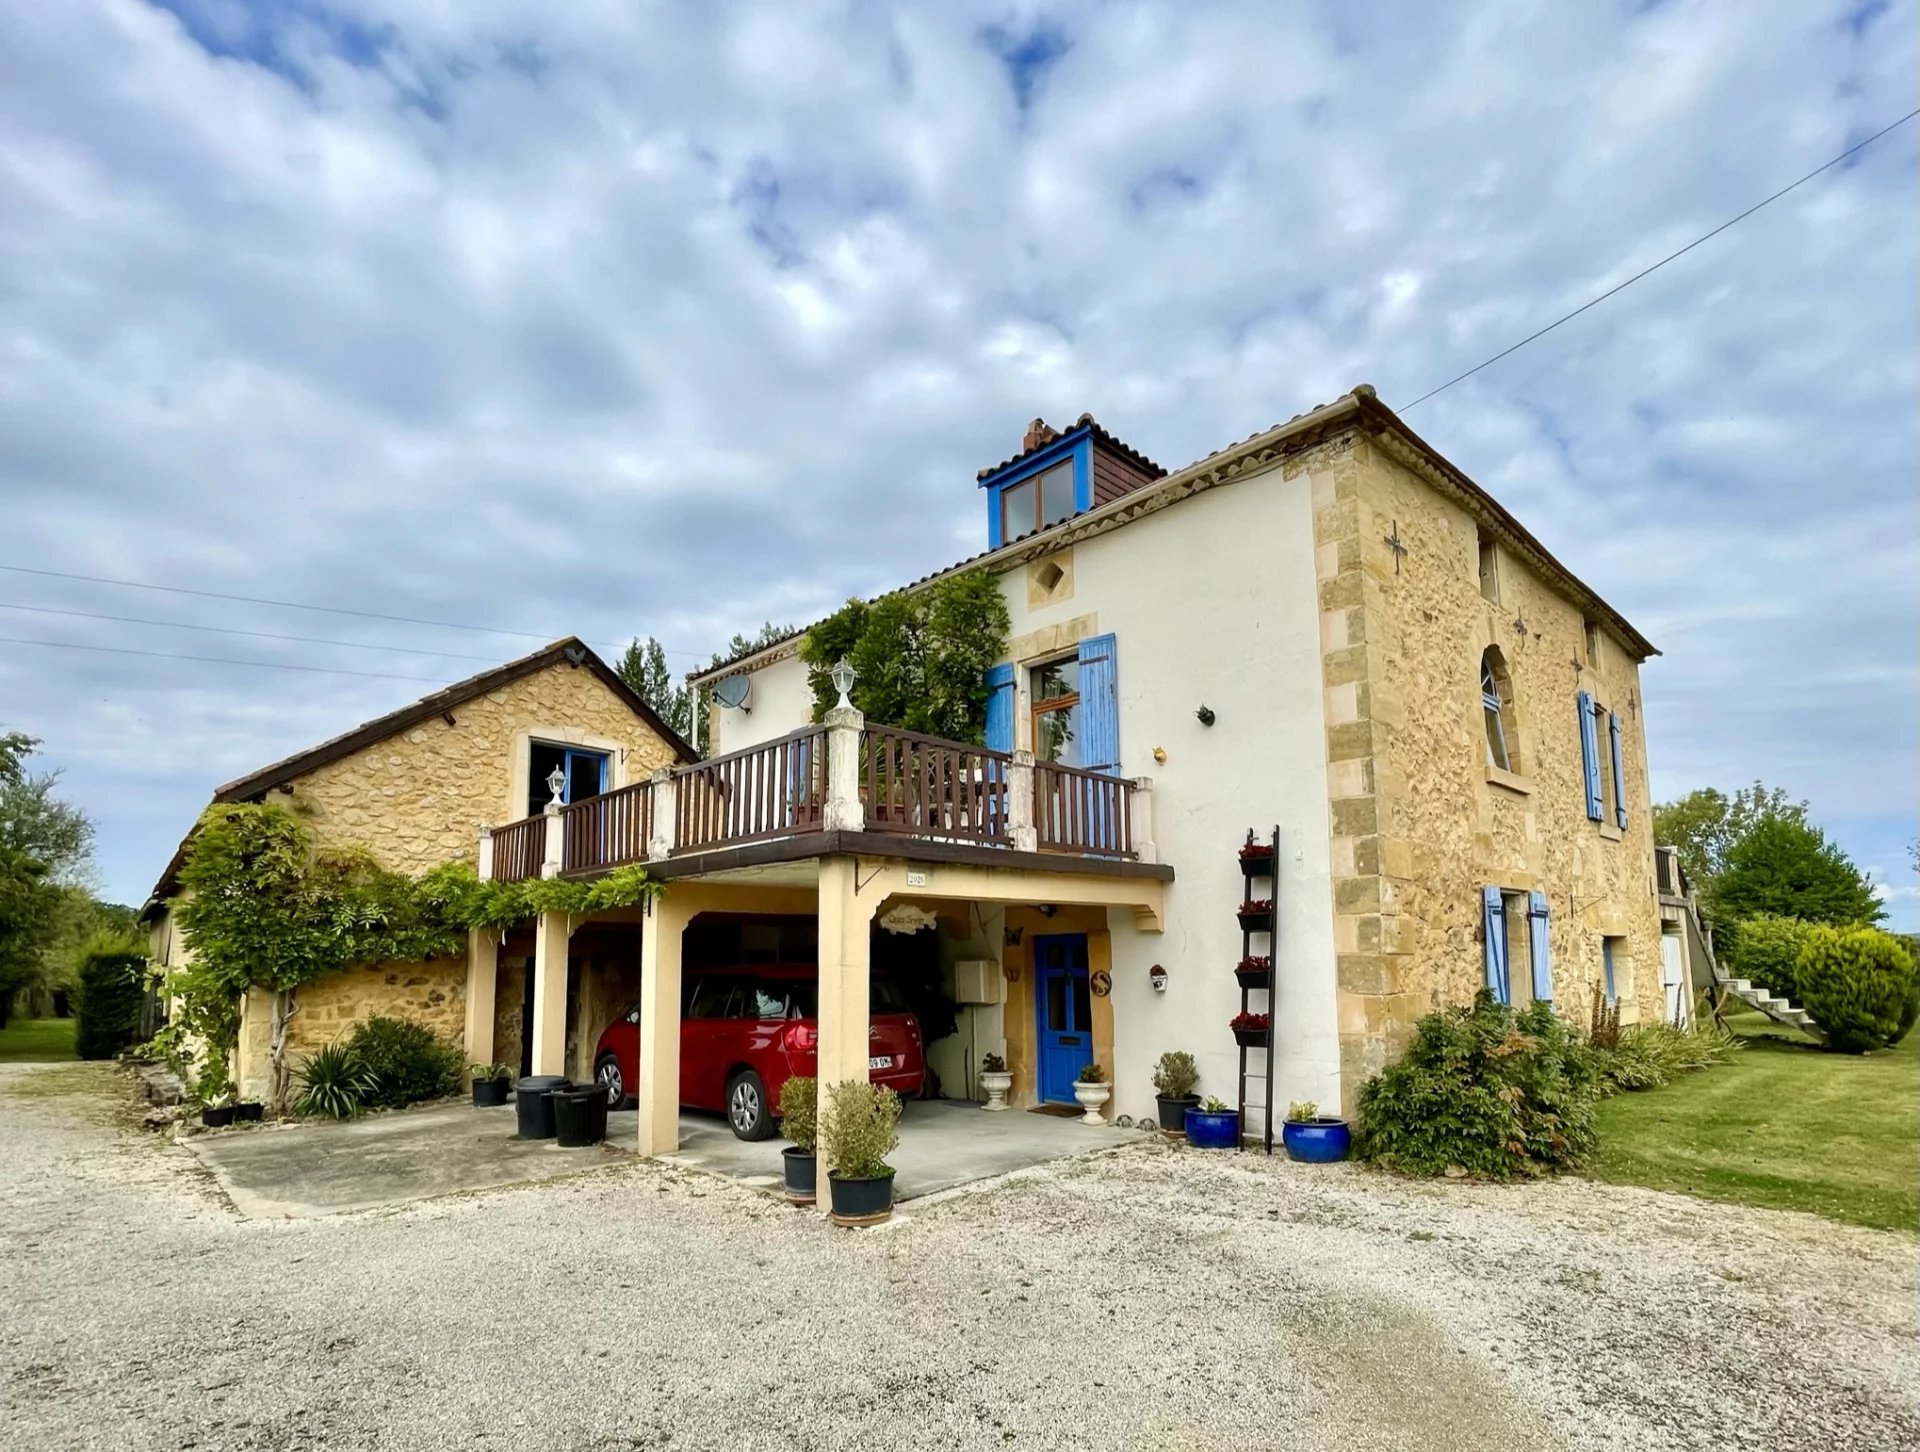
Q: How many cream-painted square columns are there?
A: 4